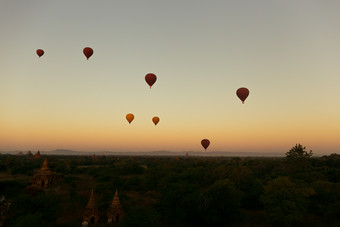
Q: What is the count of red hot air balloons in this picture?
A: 5